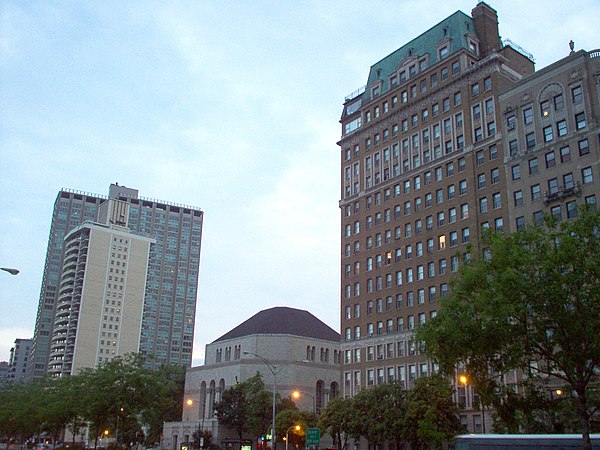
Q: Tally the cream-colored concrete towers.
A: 1